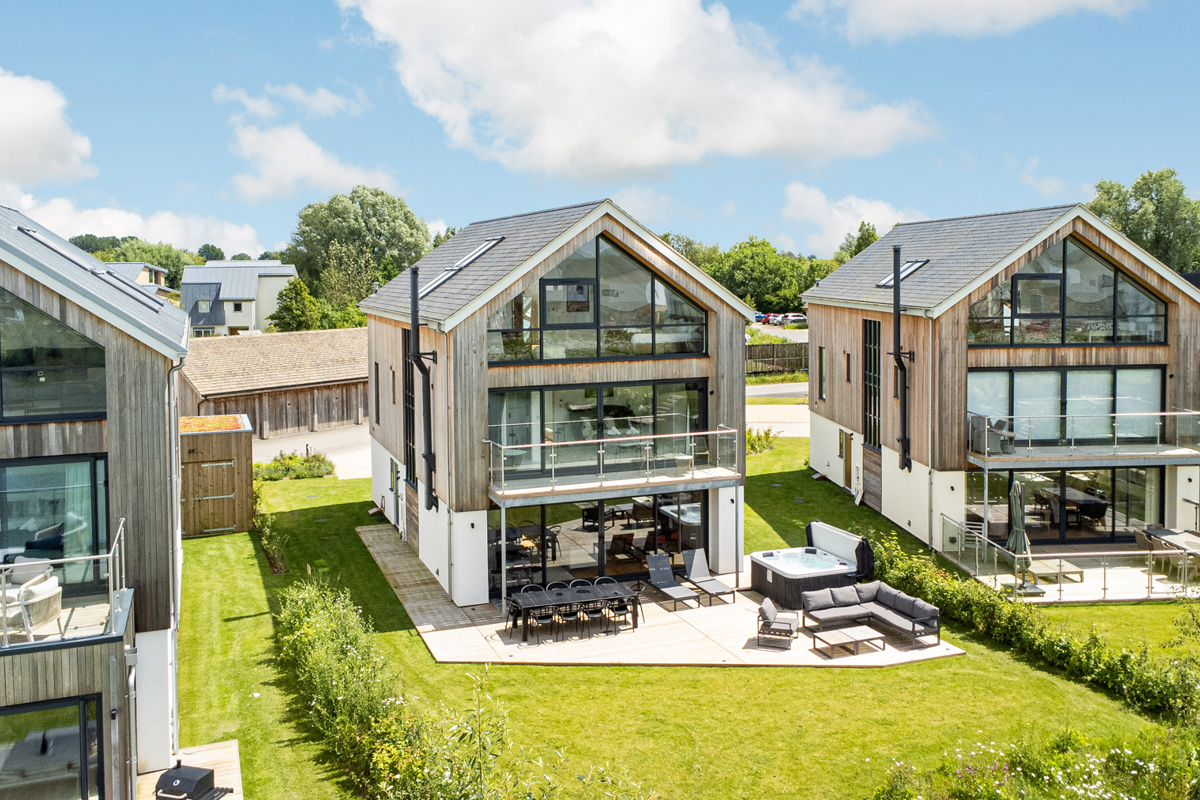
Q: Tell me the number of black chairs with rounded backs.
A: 10